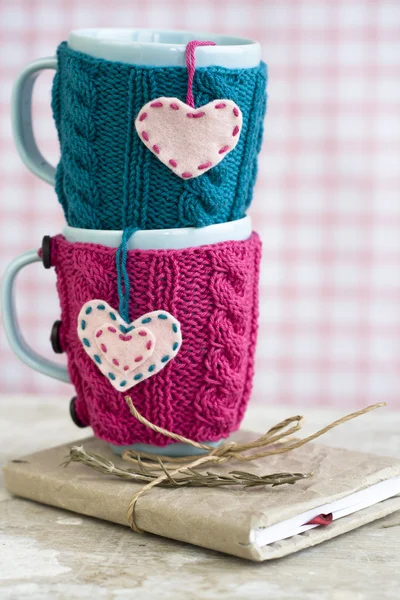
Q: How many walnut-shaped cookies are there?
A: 0